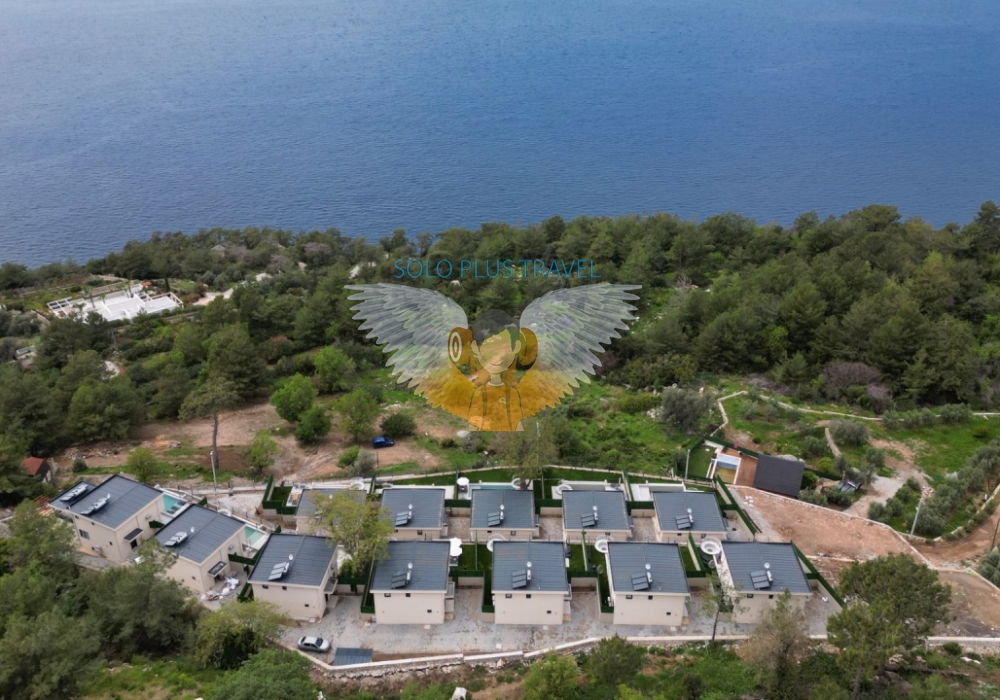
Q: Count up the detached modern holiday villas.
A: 12